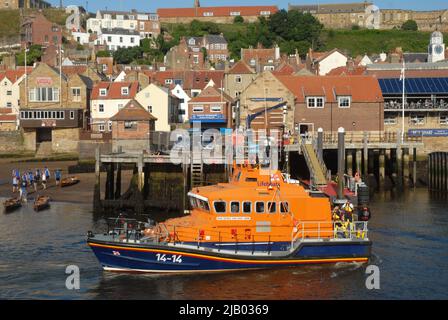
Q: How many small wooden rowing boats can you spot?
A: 3